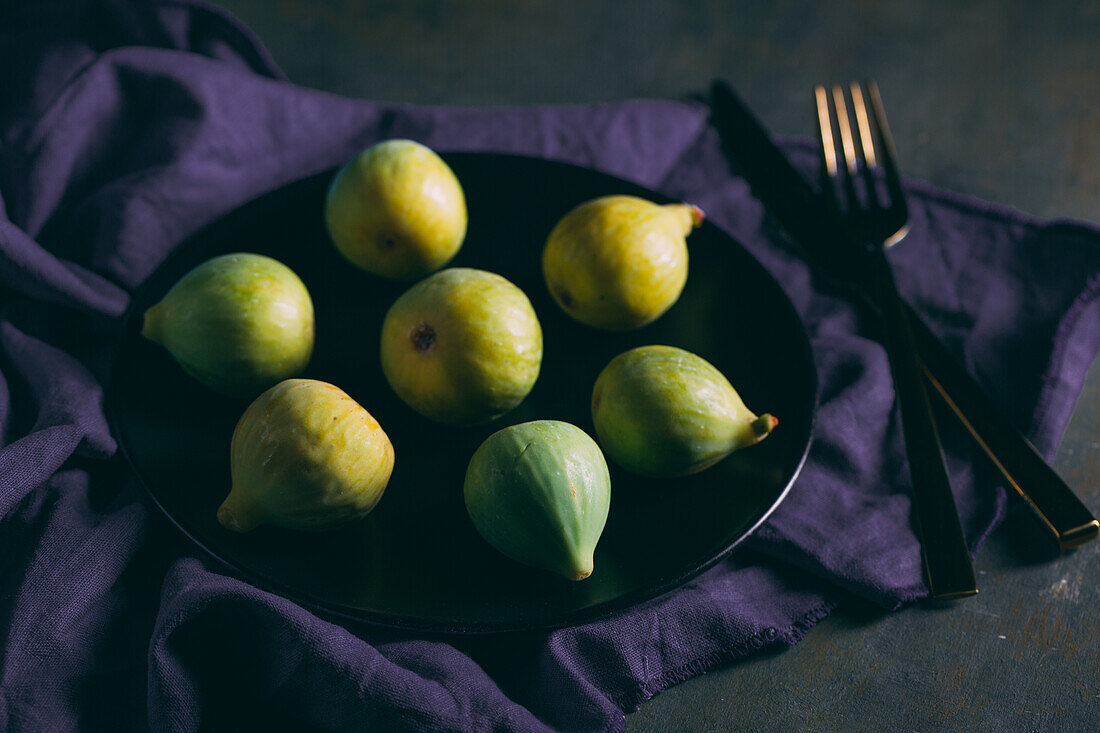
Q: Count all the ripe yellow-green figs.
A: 7